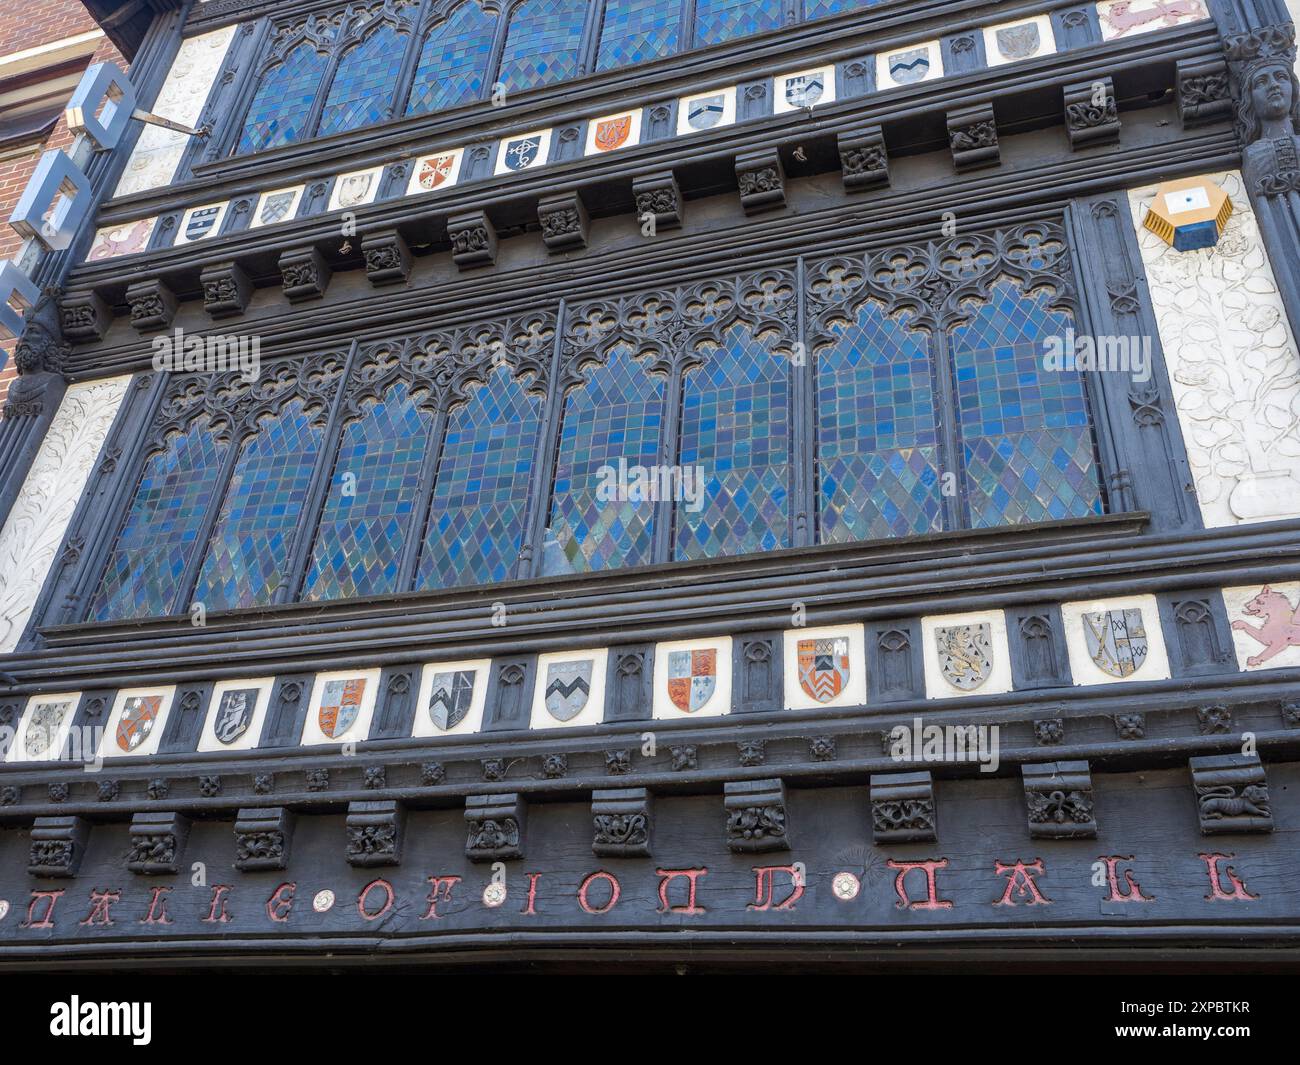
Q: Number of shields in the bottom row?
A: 10